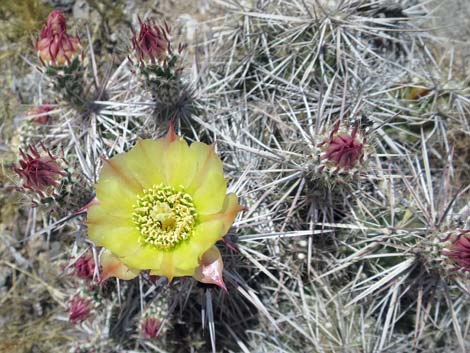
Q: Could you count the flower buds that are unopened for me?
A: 9